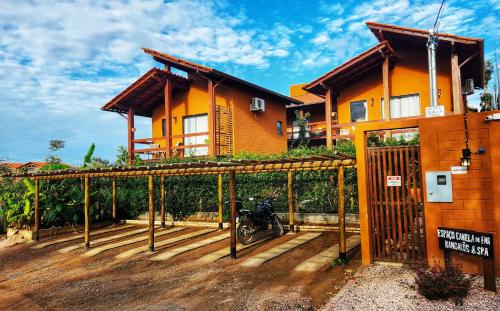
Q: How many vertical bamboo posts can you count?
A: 9